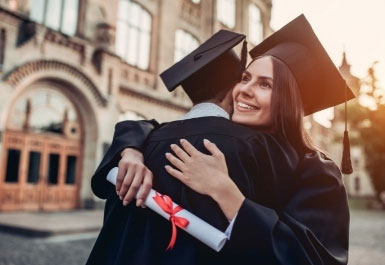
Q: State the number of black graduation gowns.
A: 2